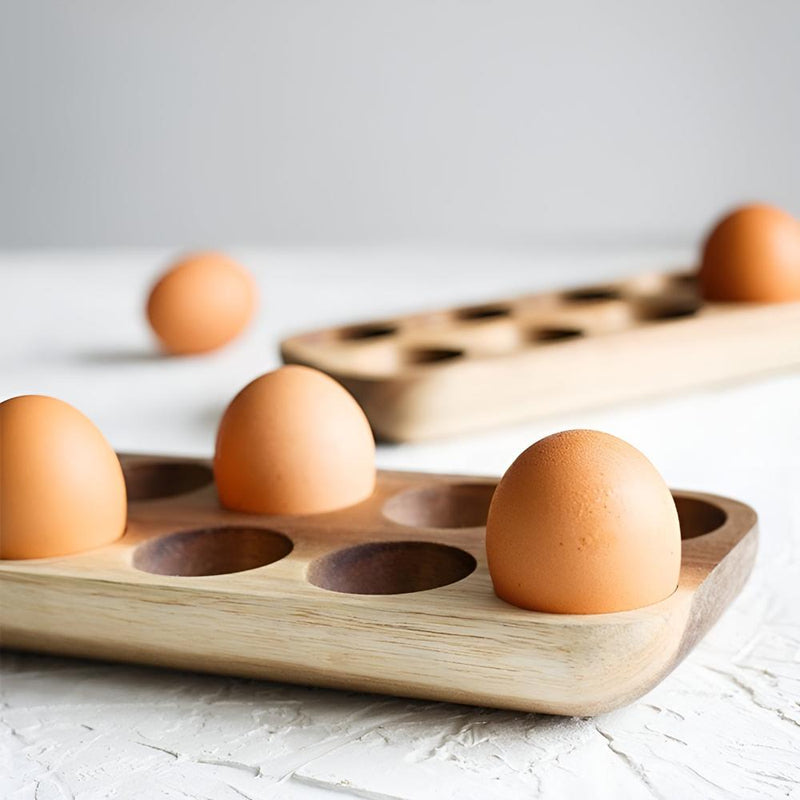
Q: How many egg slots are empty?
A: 12